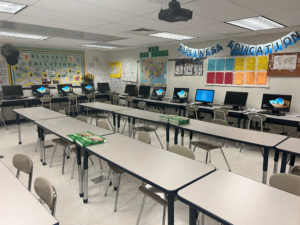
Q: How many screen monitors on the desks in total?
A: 12